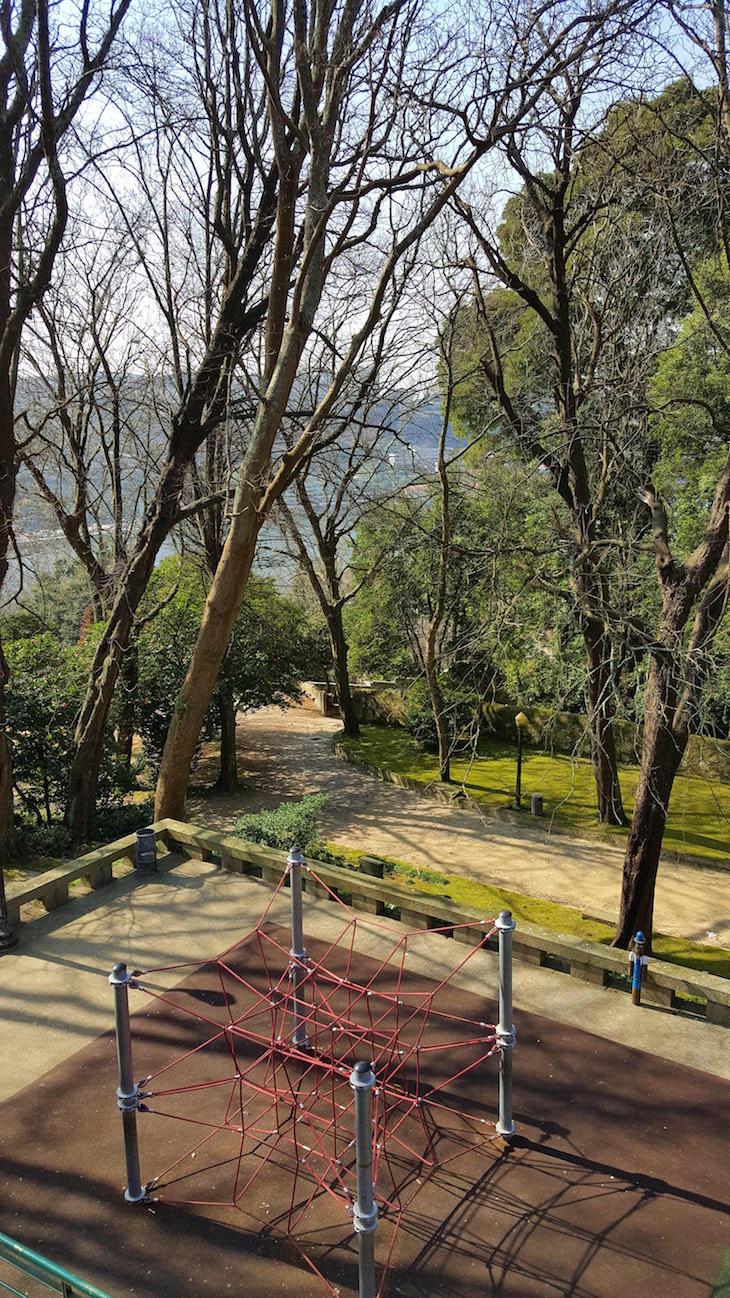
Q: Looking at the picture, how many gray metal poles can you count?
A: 4